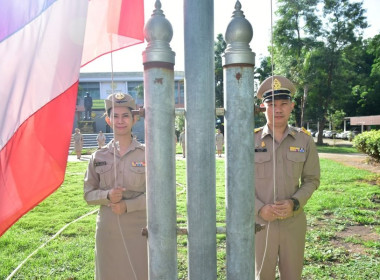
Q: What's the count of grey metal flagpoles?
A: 3